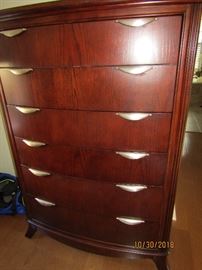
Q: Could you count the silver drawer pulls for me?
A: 12